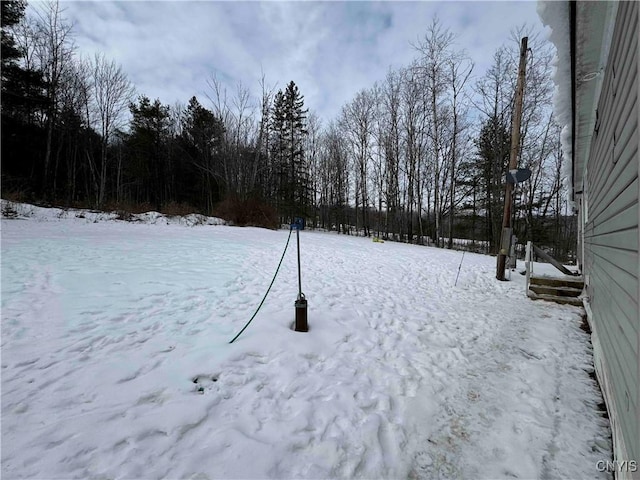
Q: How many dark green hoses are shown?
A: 1